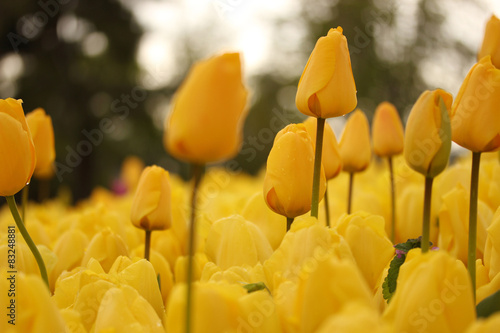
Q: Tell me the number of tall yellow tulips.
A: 12